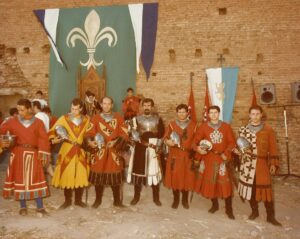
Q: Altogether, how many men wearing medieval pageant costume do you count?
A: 7